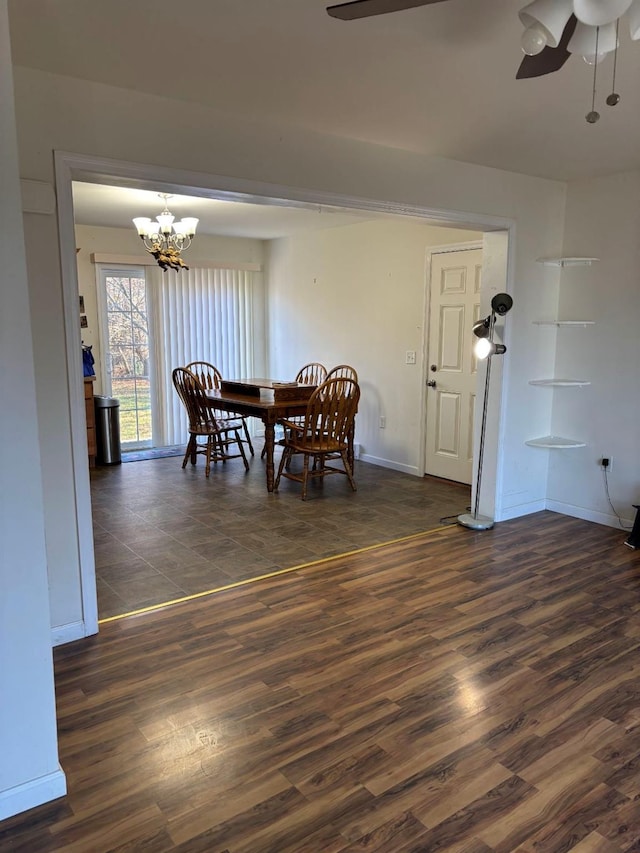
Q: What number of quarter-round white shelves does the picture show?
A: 4